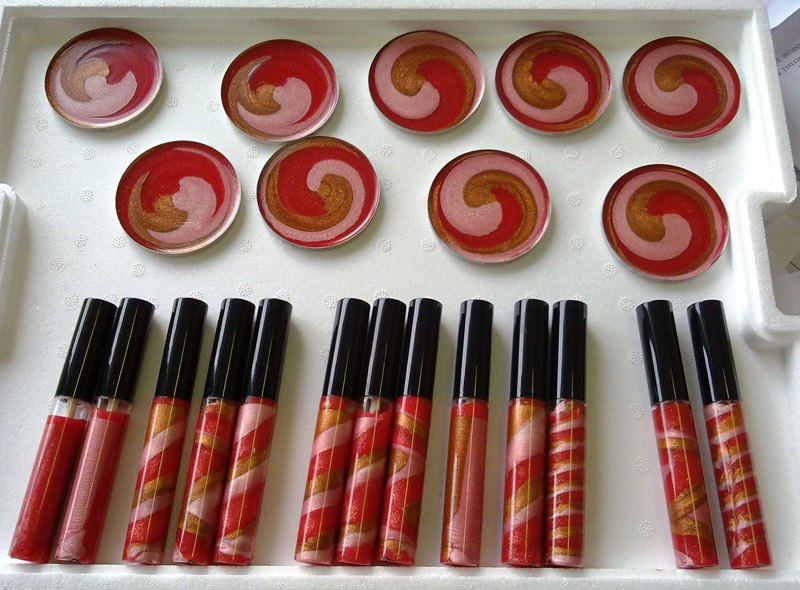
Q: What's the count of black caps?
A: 13